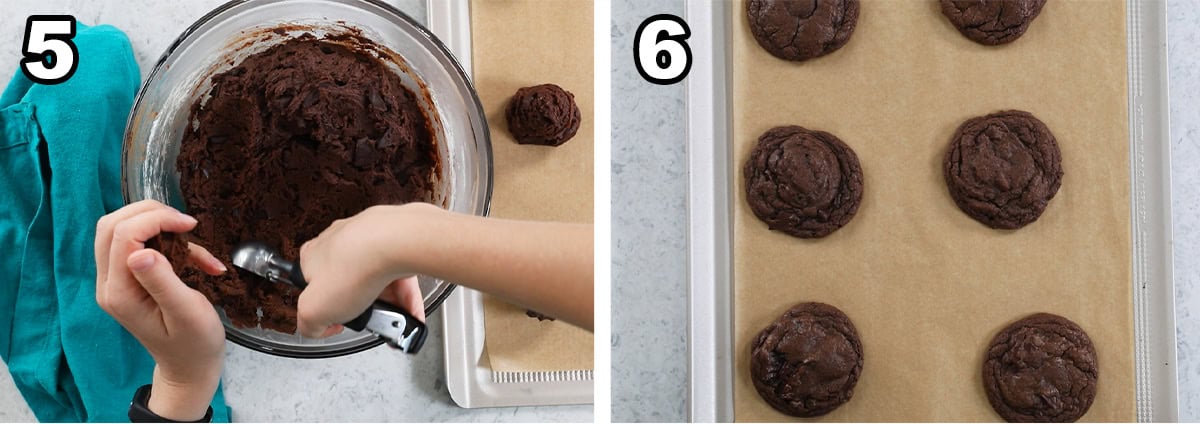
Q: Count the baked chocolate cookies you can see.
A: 6